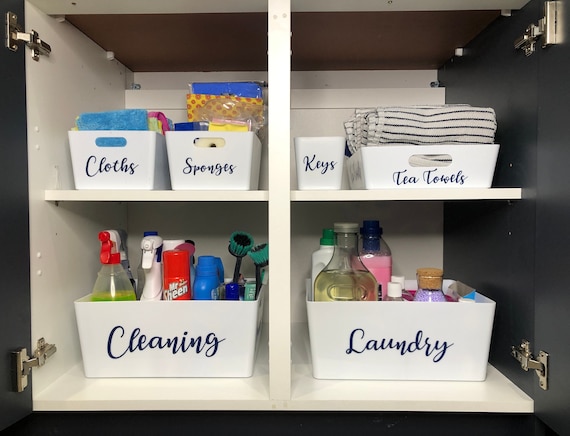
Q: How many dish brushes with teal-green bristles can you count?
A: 2